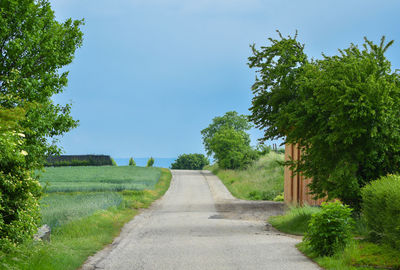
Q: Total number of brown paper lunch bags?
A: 0